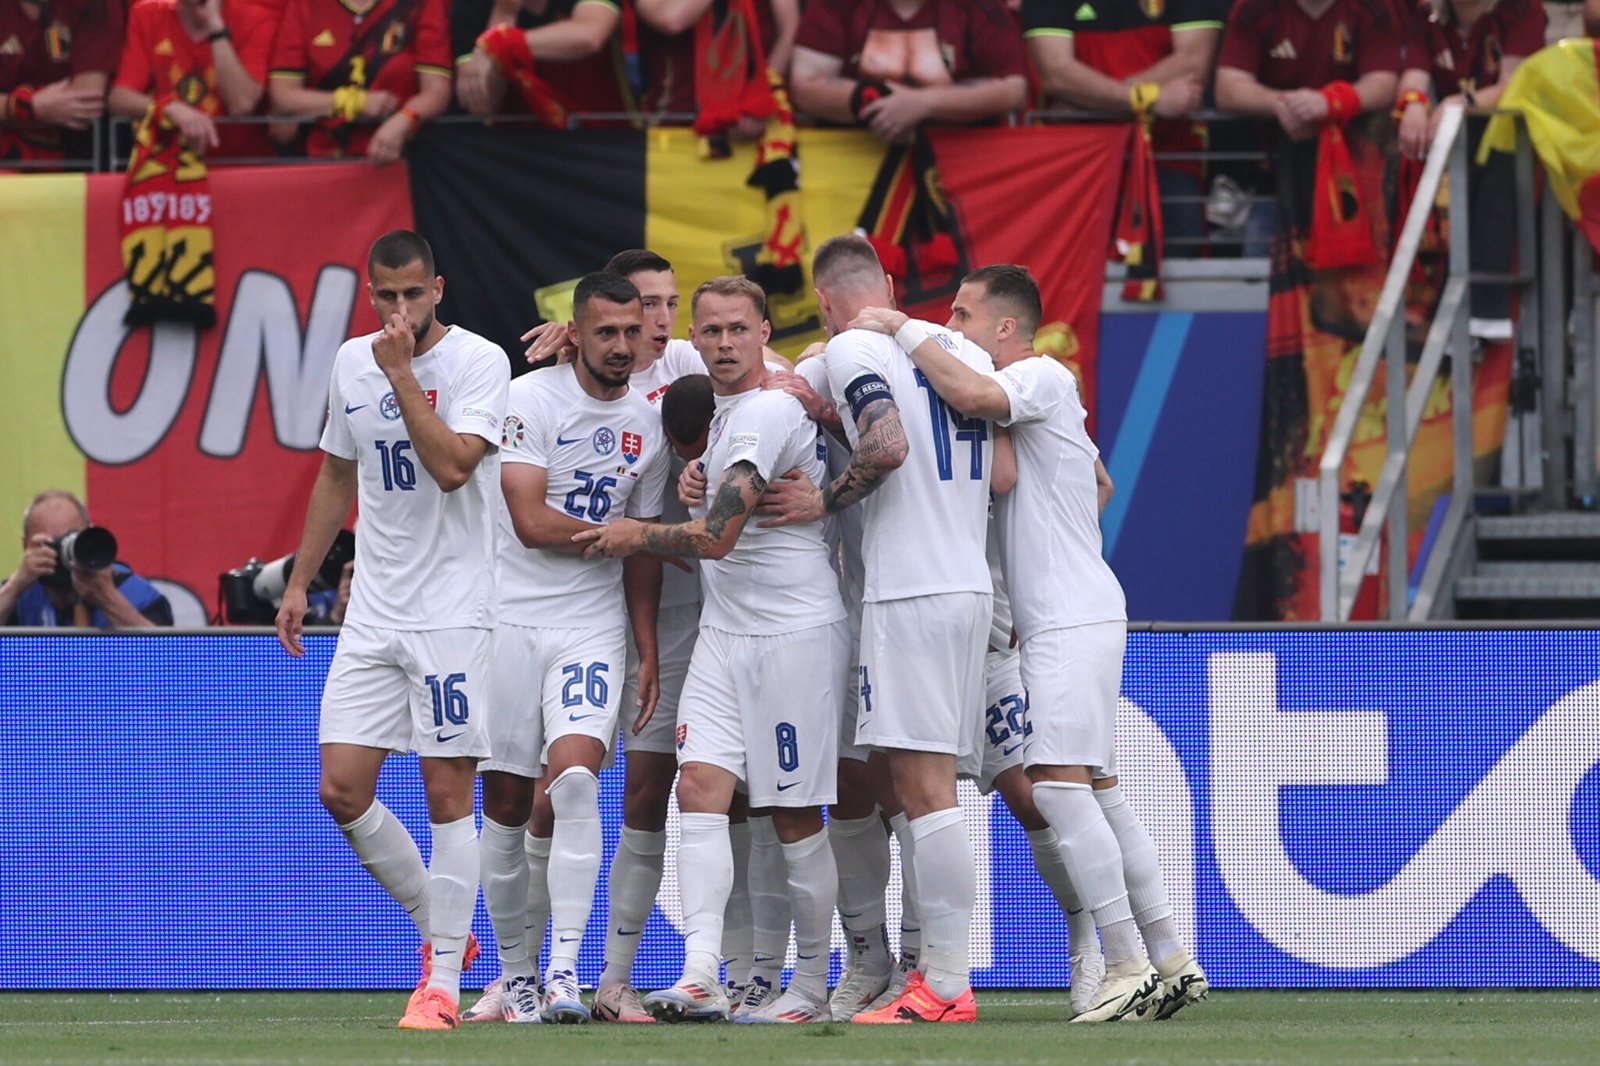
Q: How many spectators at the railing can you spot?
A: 9